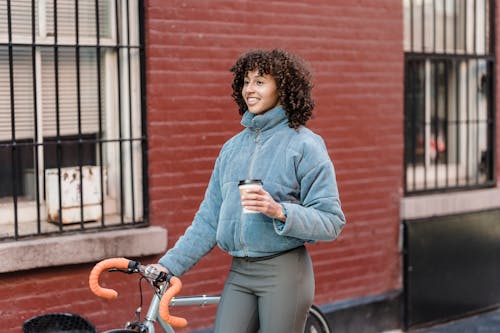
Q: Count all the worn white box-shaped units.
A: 1